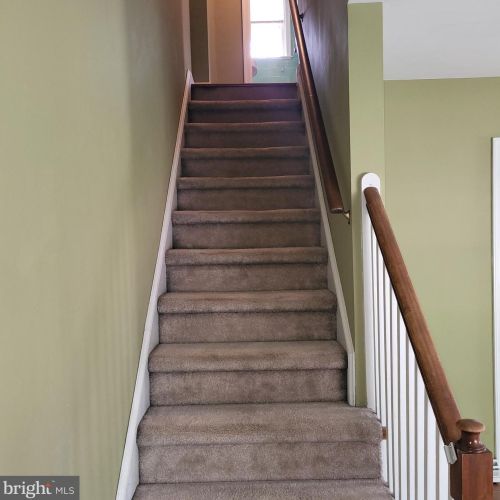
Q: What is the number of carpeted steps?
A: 11